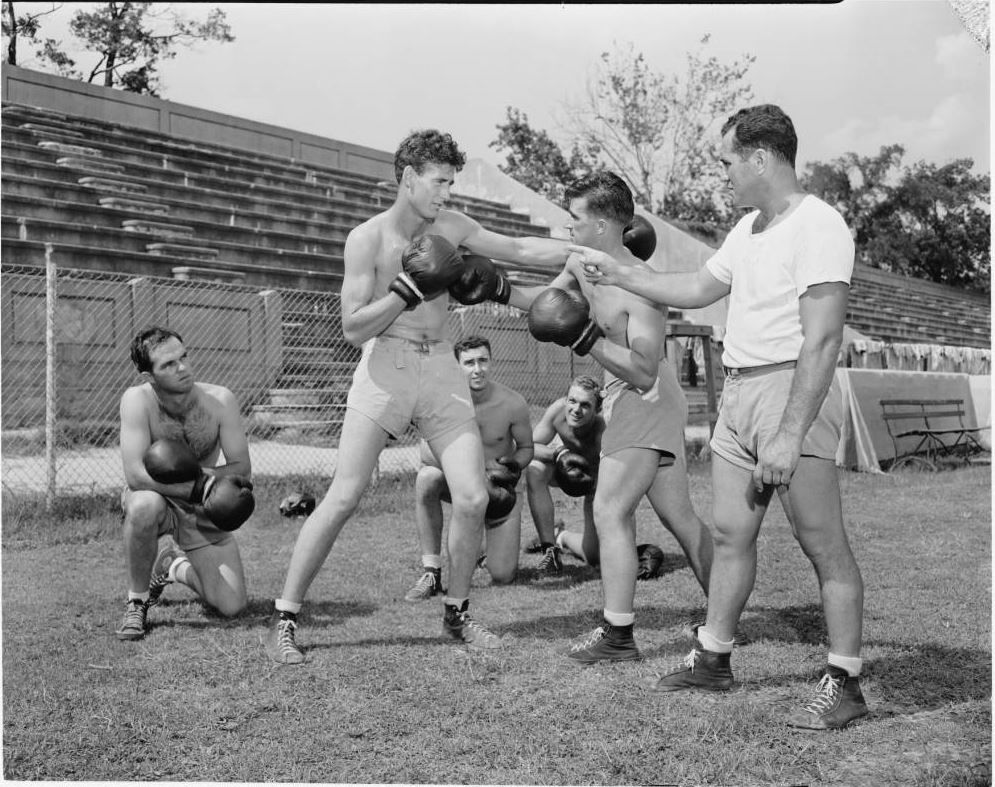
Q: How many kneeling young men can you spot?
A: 3